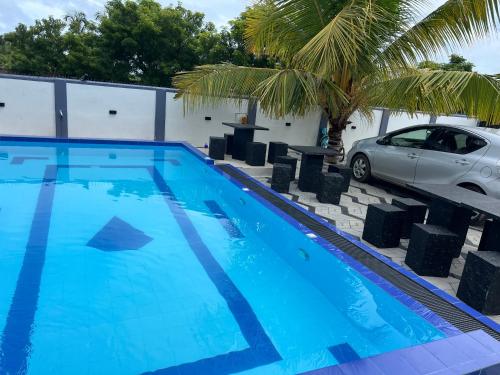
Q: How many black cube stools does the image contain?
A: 12